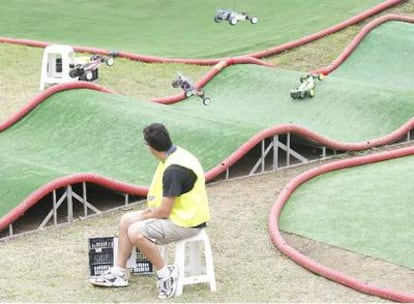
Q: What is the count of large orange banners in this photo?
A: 0